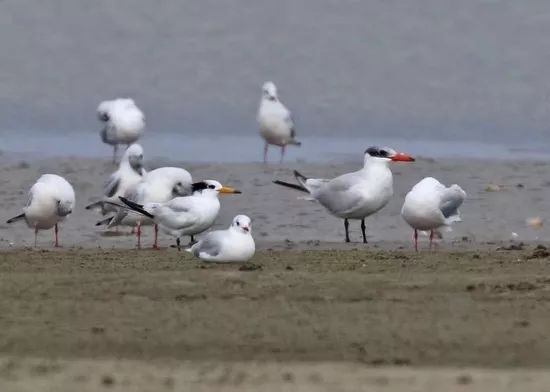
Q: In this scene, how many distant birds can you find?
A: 2